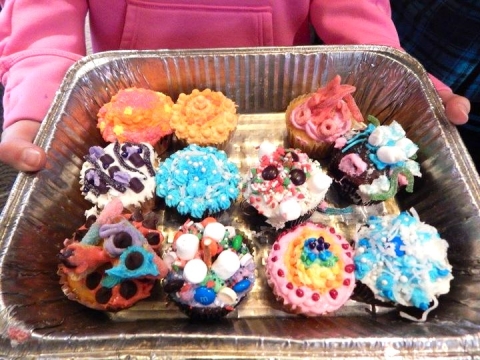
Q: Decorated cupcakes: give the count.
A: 11